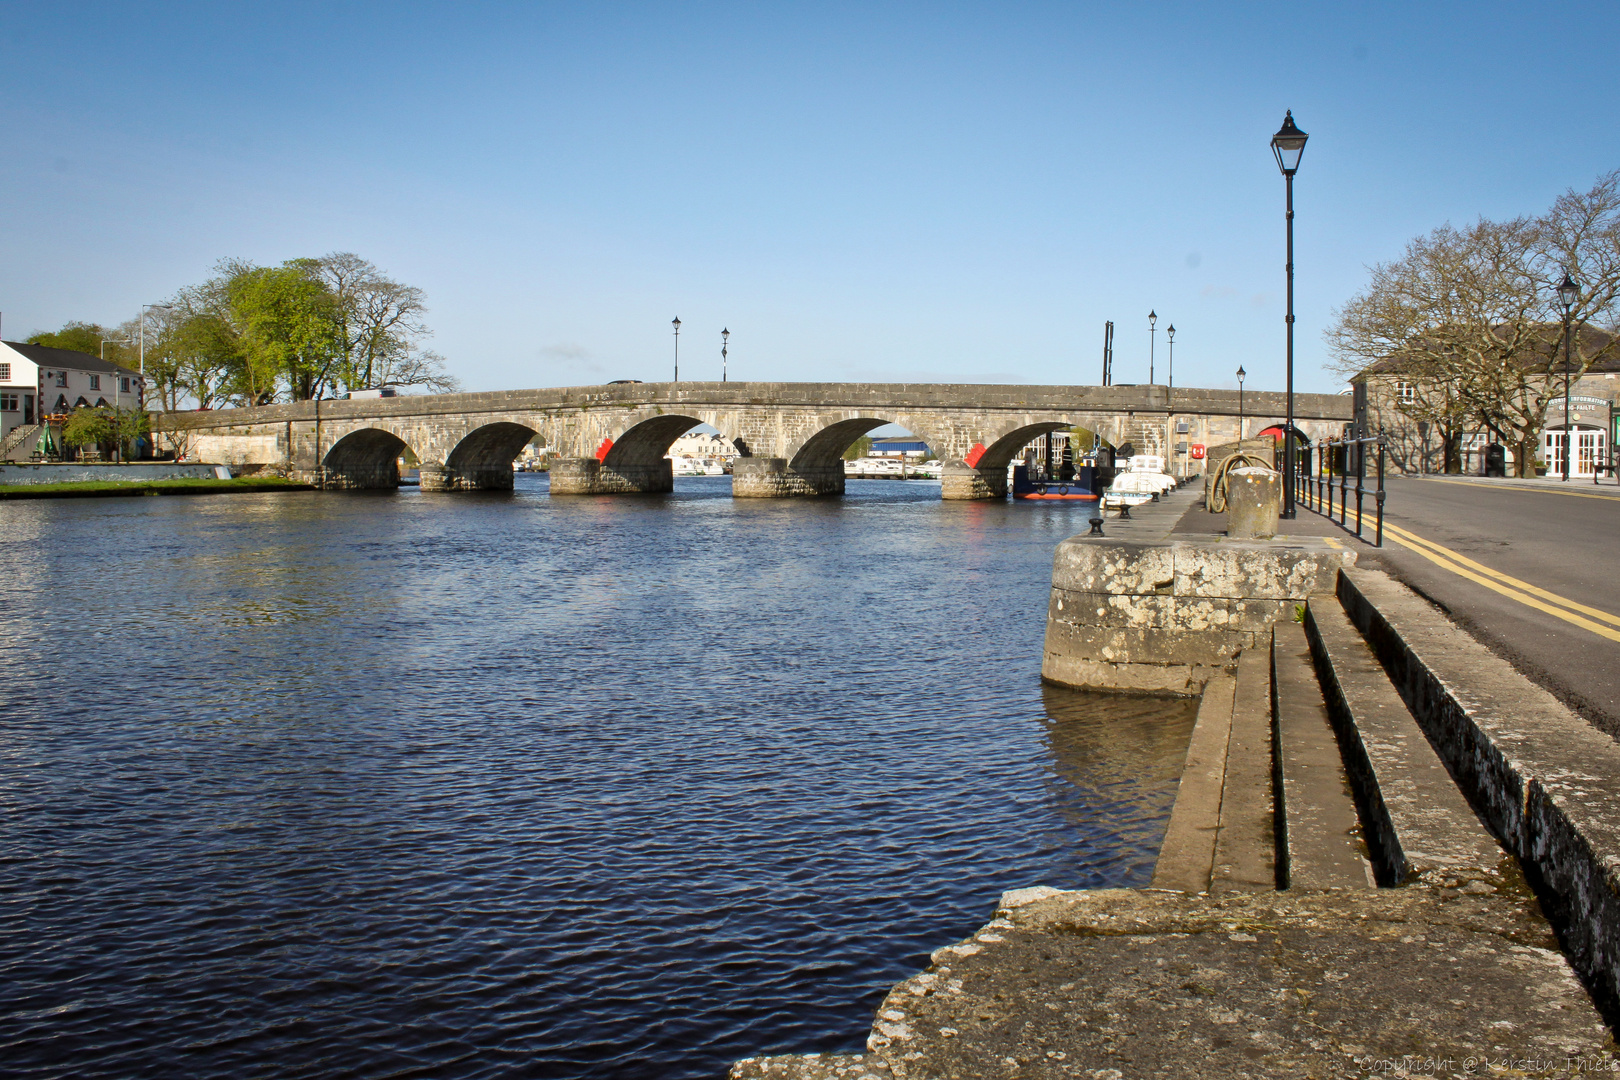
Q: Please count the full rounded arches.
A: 5